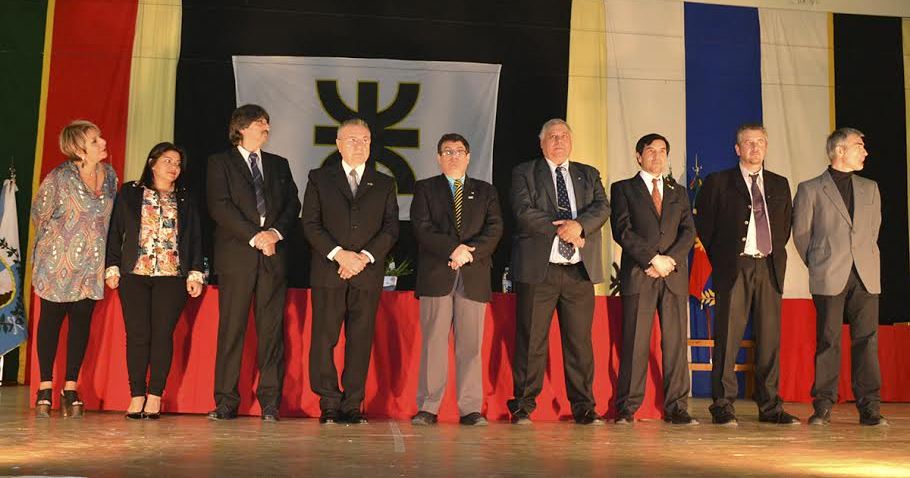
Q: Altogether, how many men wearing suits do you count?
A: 7